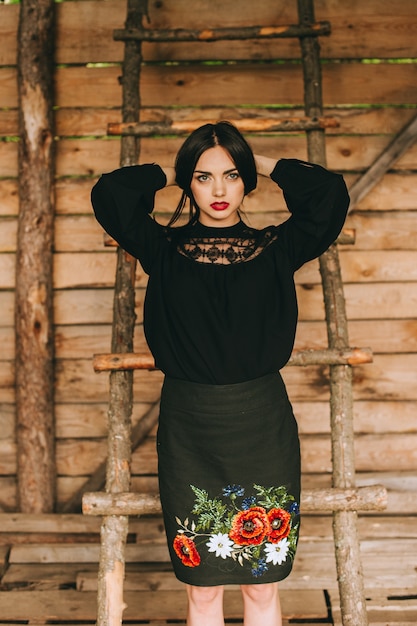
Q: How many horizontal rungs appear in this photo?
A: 5